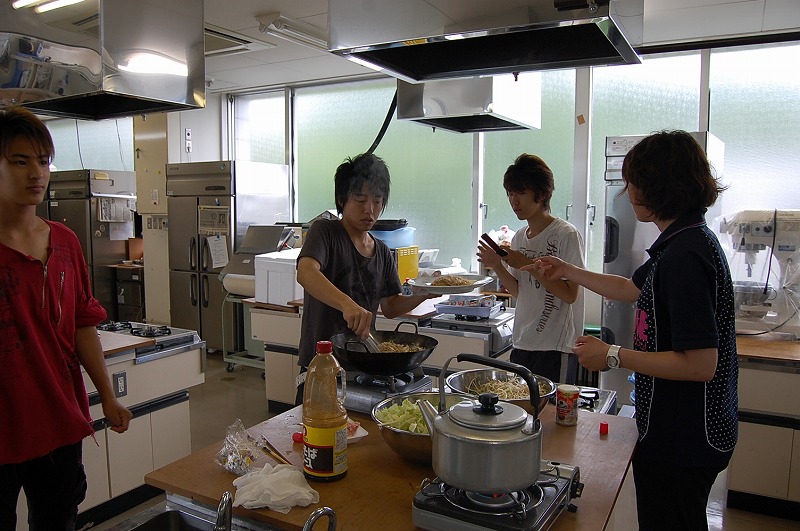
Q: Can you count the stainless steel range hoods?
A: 3